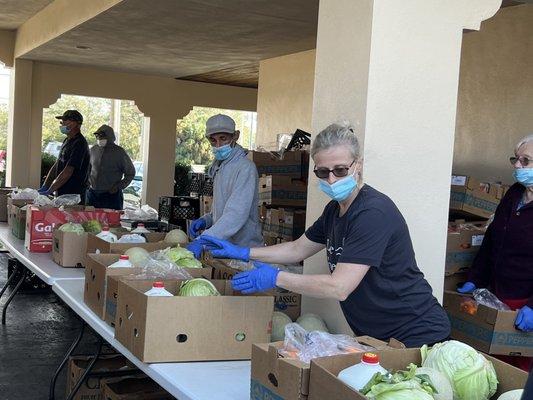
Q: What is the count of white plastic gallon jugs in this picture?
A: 5